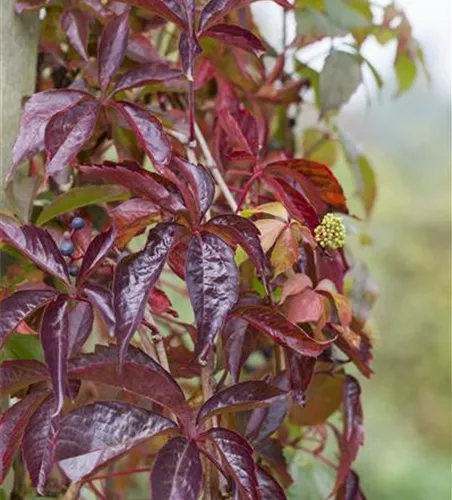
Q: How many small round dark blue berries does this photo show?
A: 3